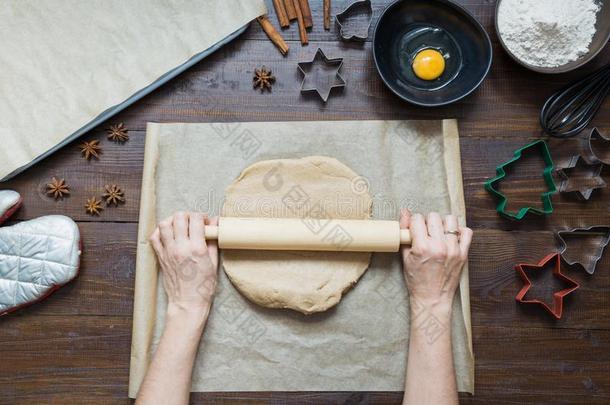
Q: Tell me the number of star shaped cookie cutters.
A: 3